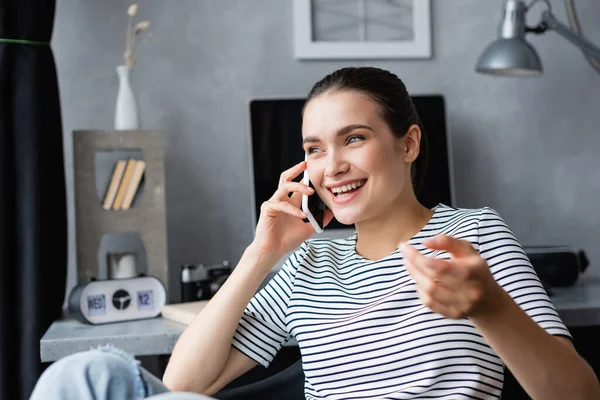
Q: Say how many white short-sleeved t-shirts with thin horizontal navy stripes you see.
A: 1